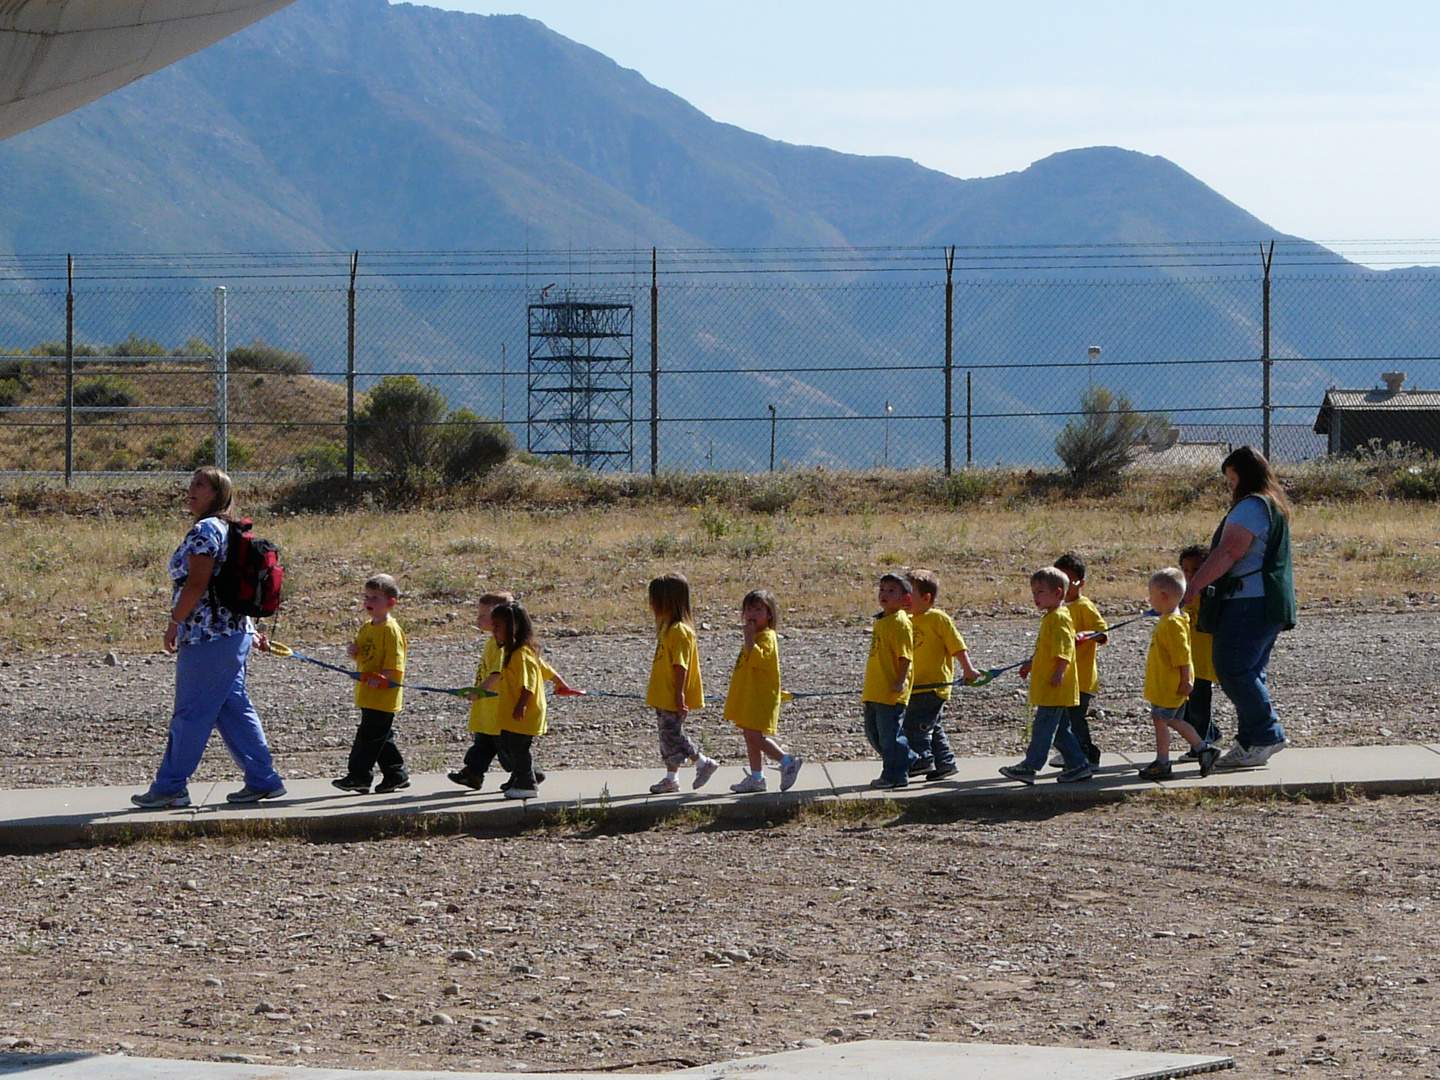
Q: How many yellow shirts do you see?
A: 11